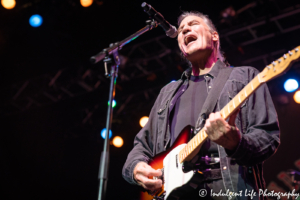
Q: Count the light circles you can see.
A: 9